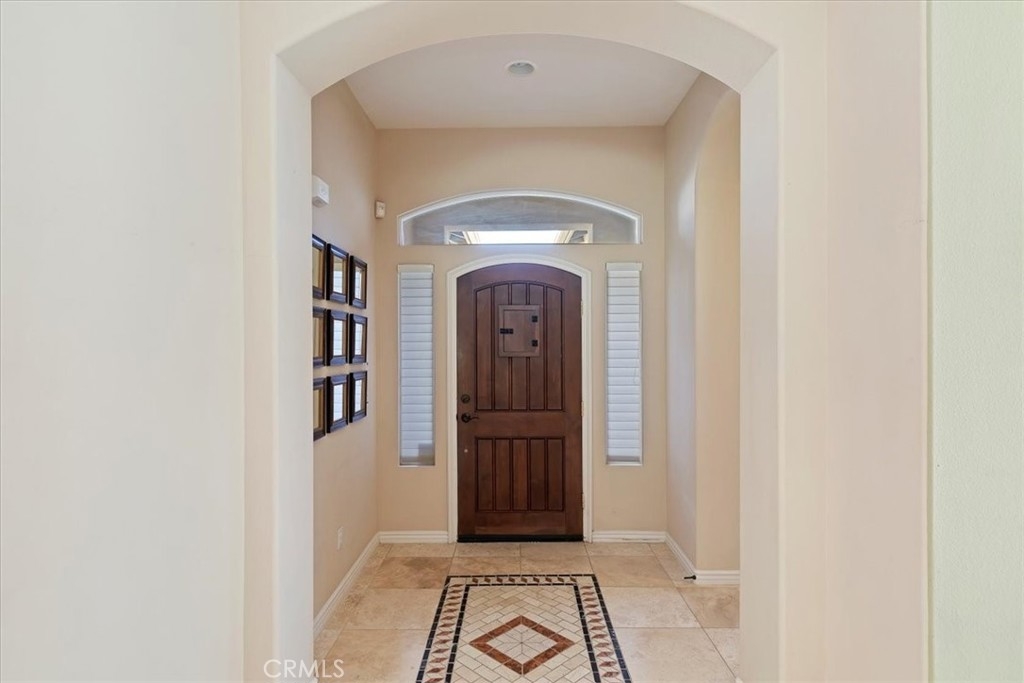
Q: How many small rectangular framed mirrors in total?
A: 9